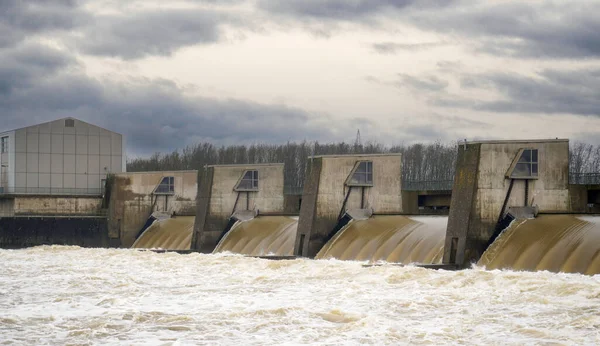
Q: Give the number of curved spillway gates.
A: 4